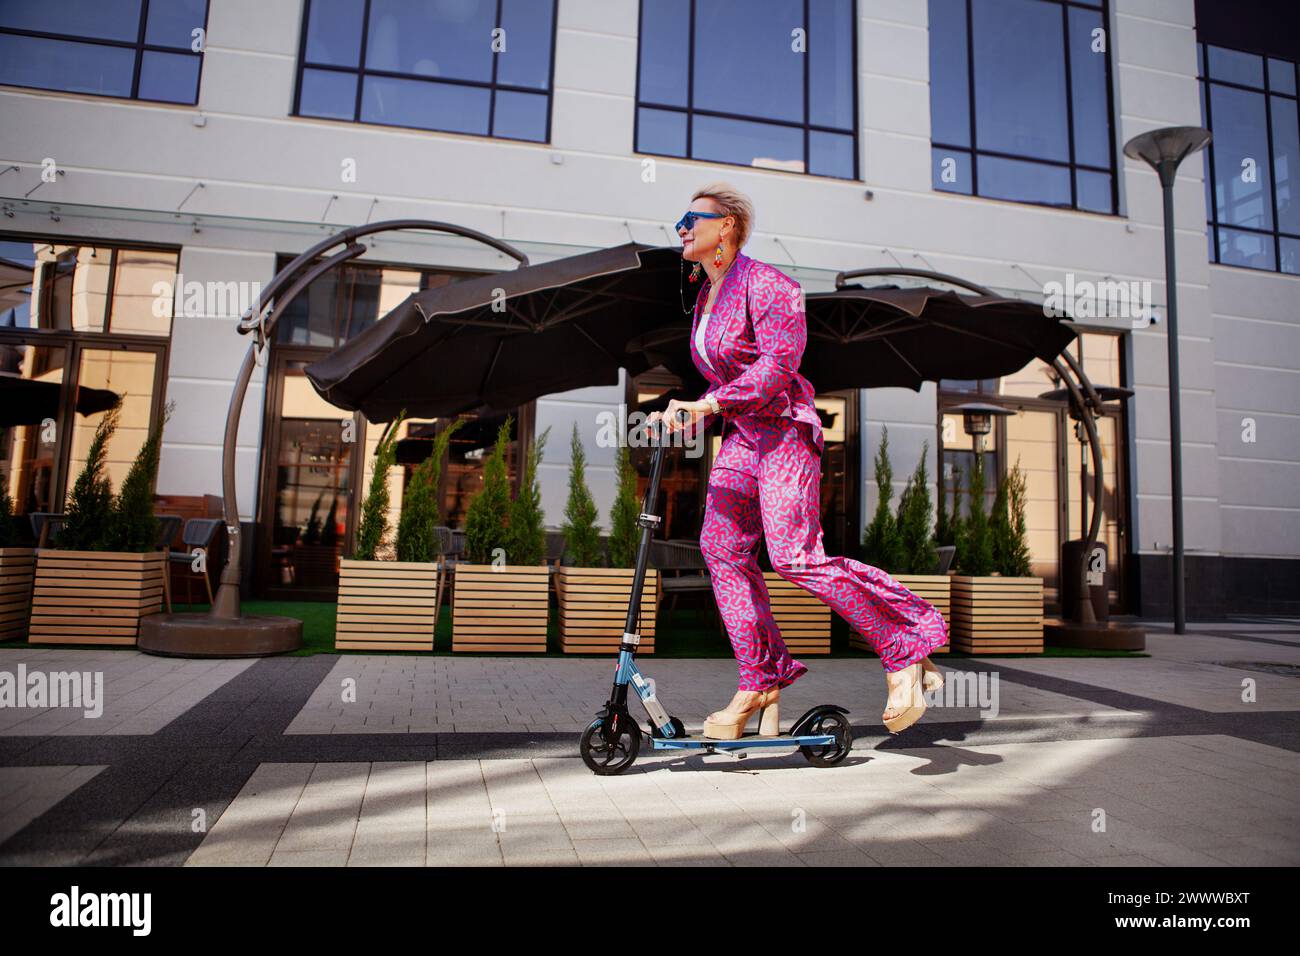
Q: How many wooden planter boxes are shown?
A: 8